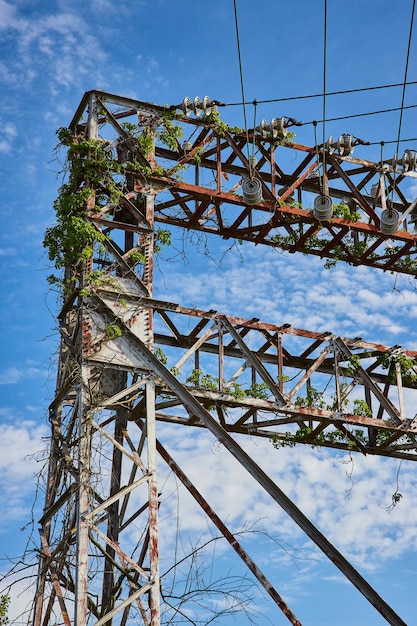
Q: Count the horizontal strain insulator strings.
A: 4